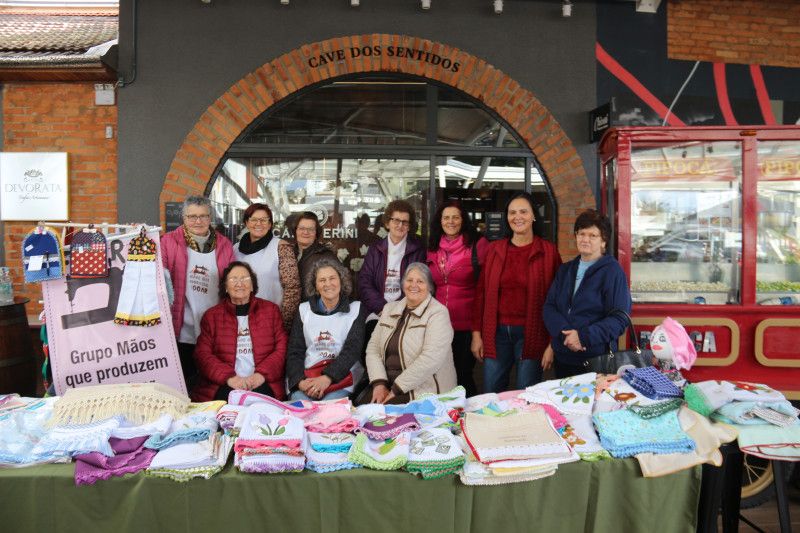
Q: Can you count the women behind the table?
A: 10